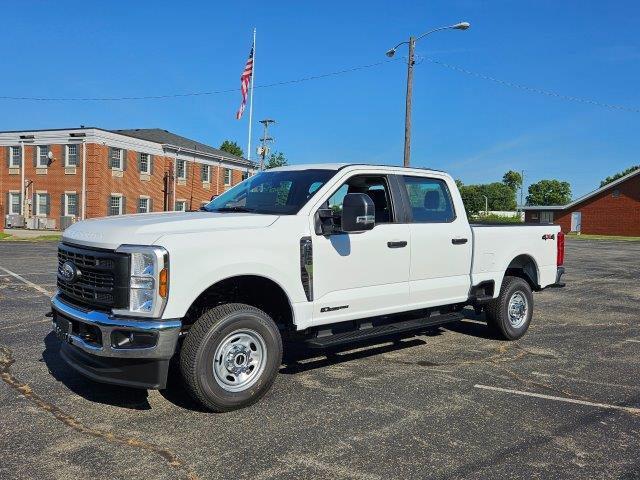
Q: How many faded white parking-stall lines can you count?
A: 2